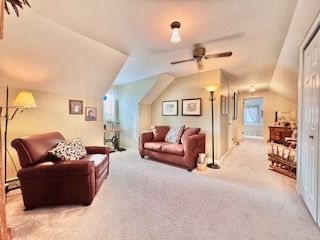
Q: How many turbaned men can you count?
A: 0